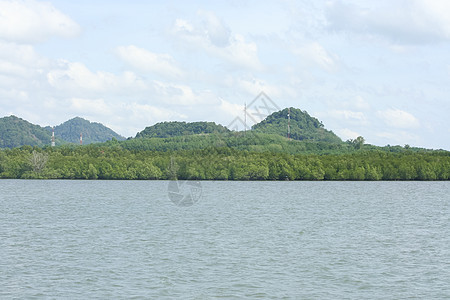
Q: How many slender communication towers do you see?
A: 4